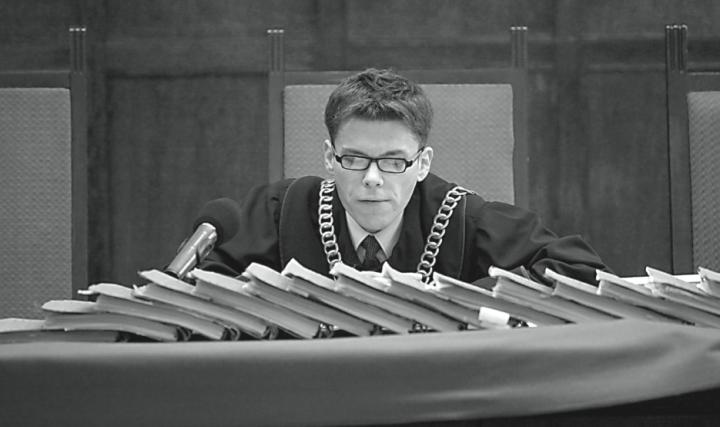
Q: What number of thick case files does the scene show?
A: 15